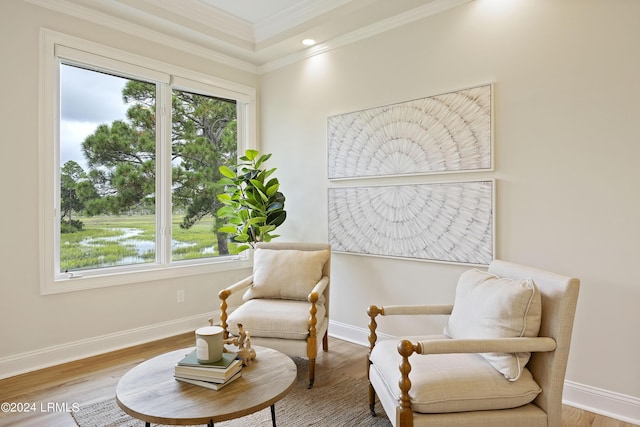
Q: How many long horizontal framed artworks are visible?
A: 2